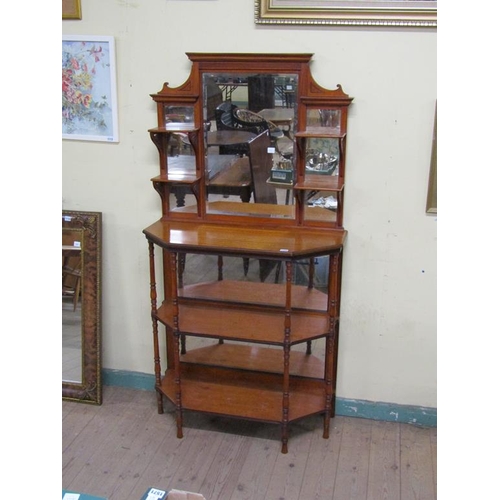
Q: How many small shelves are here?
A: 4